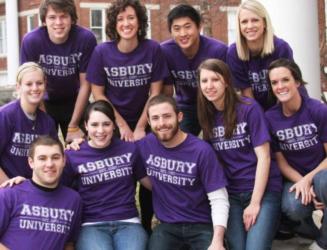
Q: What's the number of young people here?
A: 10